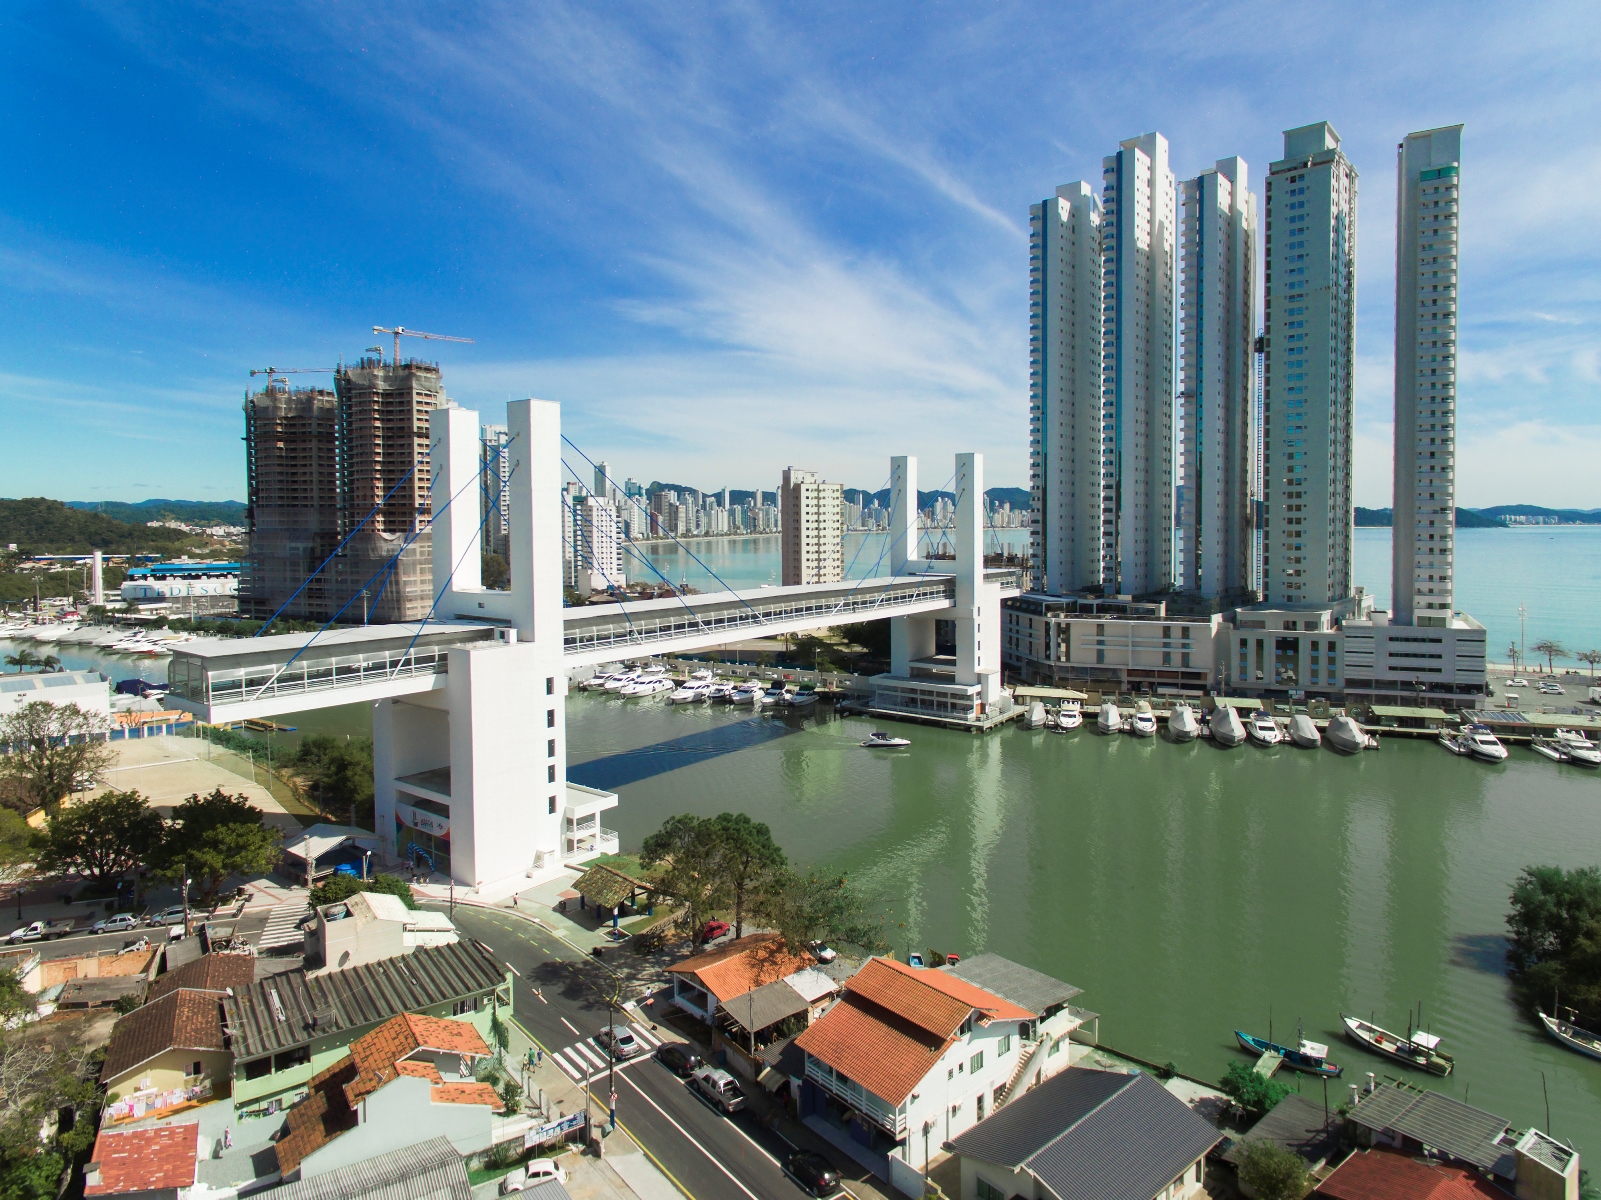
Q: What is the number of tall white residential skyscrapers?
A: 5